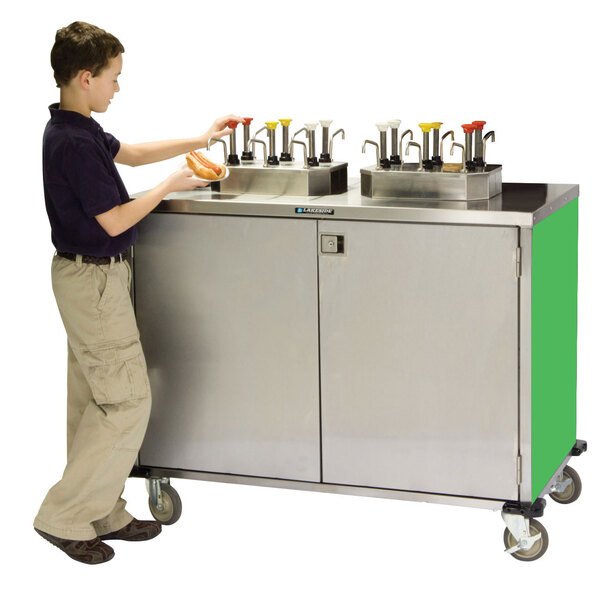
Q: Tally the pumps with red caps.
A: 4